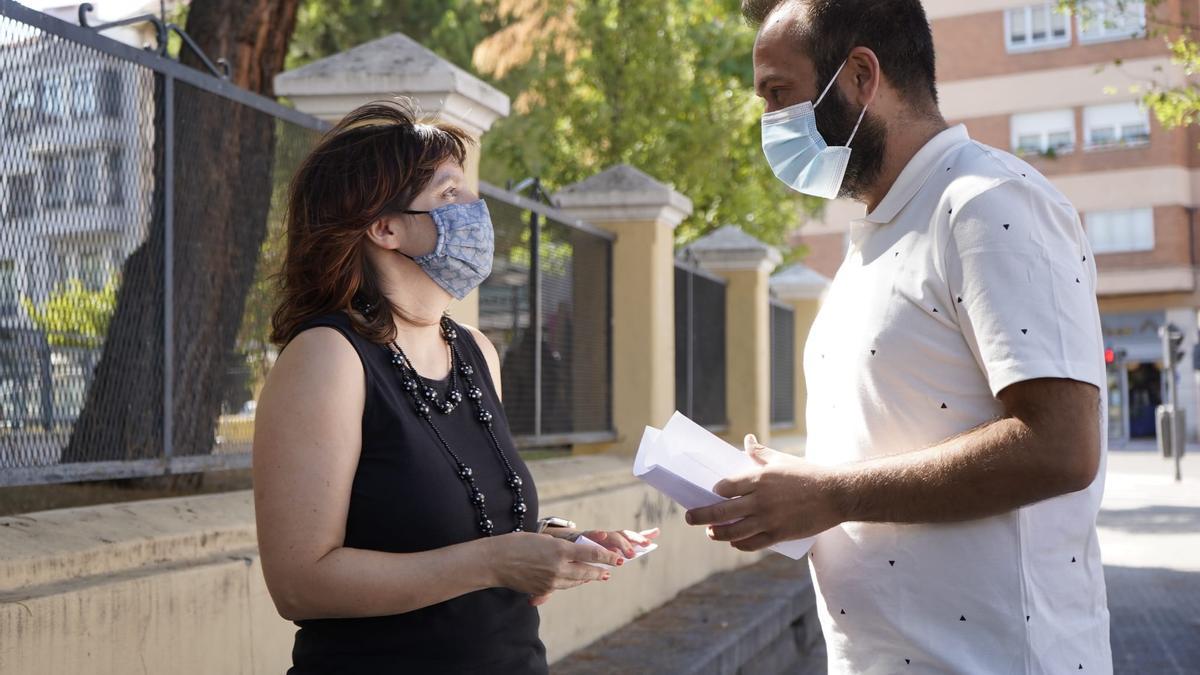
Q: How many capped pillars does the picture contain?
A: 4